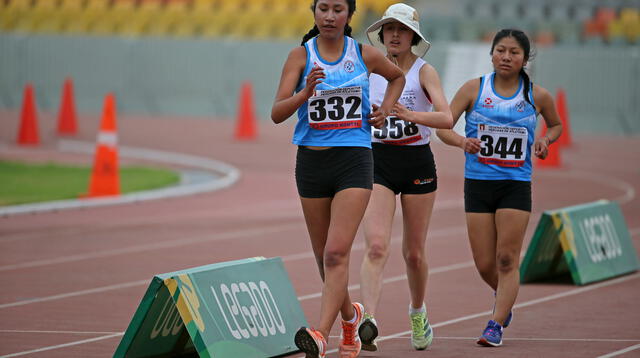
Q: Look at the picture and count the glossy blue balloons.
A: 0